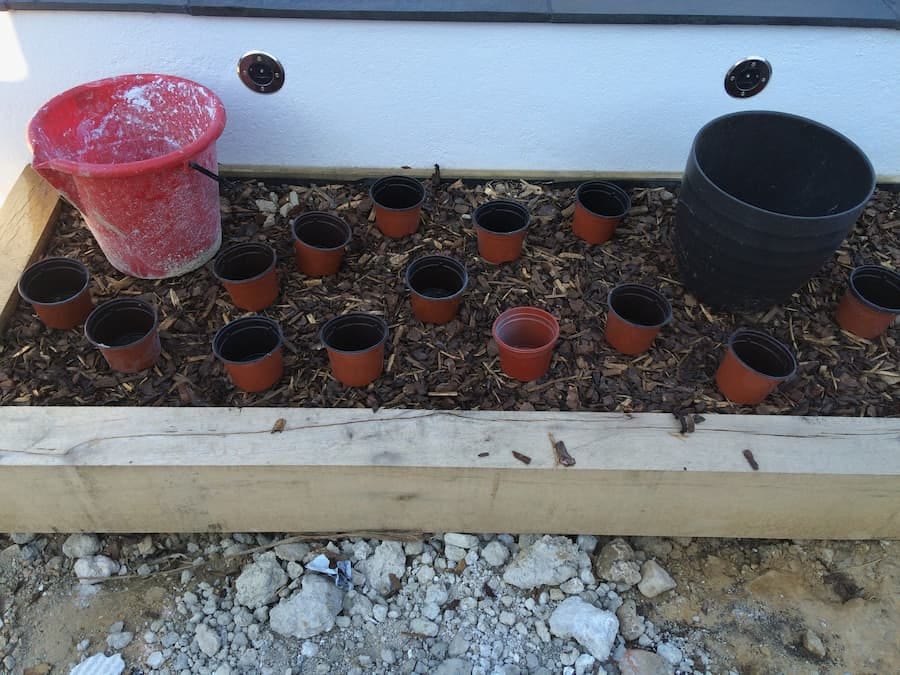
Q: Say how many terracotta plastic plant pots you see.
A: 14